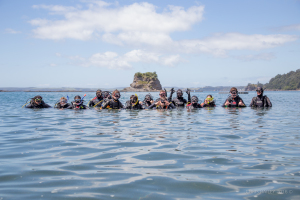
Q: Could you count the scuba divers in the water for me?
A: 14